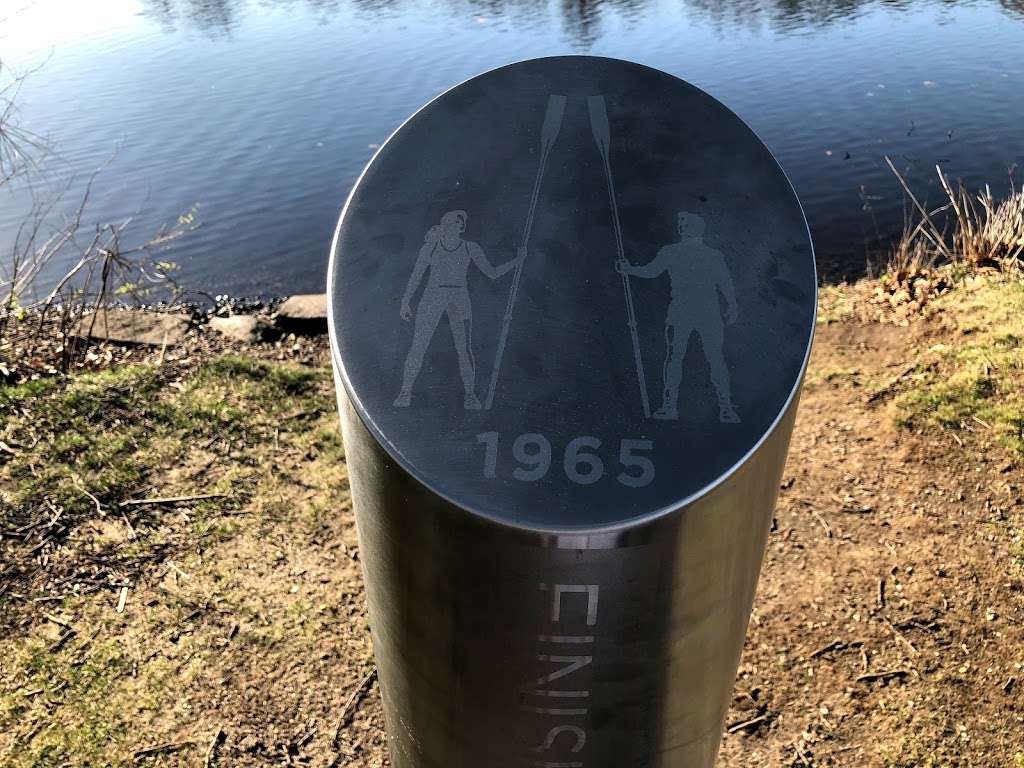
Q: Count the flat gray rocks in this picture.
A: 3